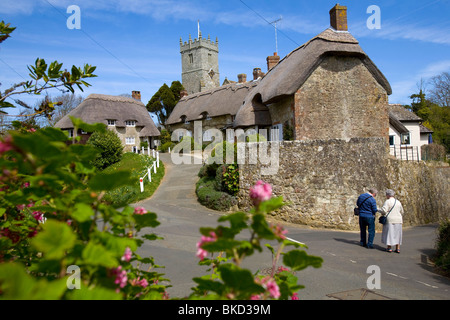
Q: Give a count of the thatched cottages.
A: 3